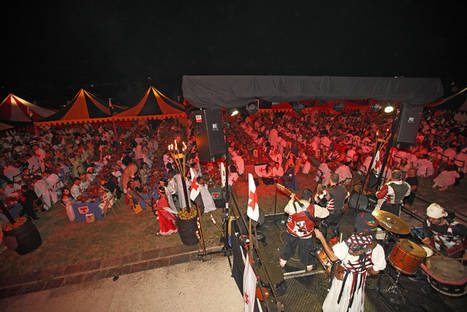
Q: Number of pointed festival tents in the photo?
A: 3